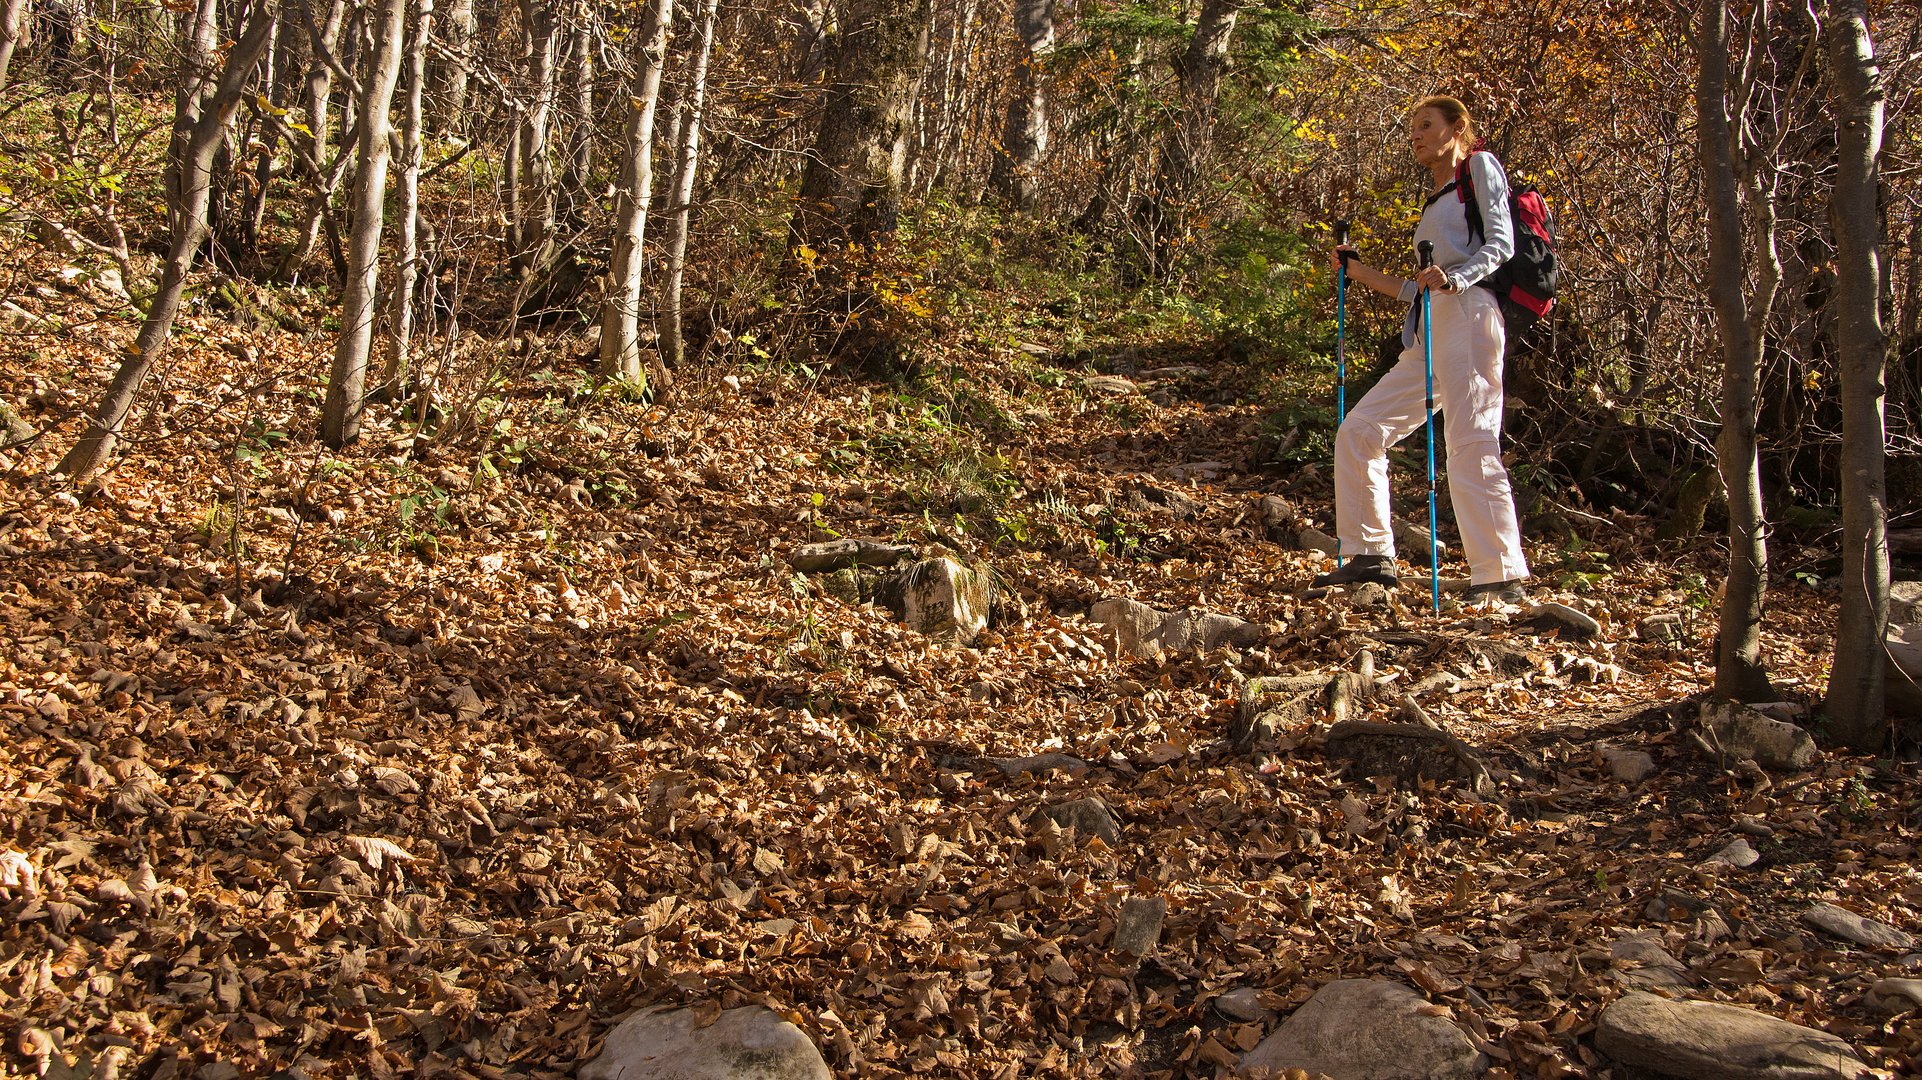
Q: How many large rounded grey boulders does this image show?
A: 3